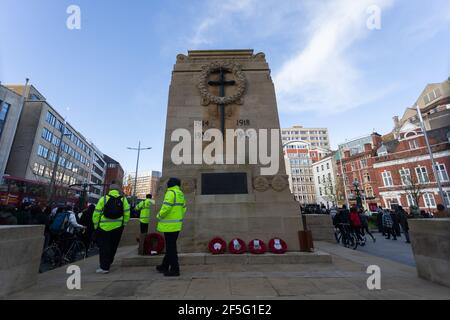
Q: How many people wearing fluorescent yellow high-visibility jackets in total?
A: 3